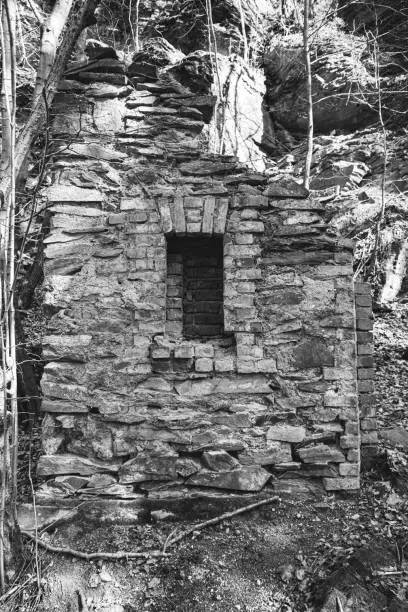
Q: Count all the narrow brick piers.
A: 1